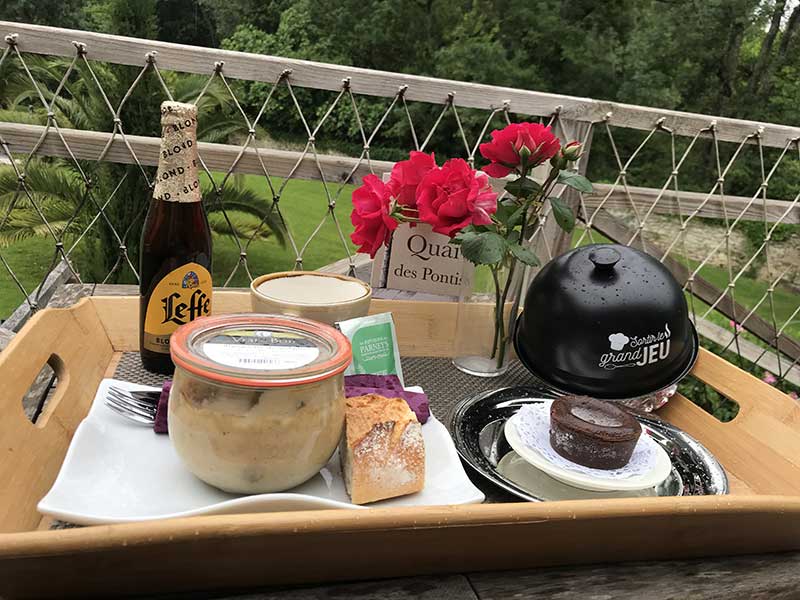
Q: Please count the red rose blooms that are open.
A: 4